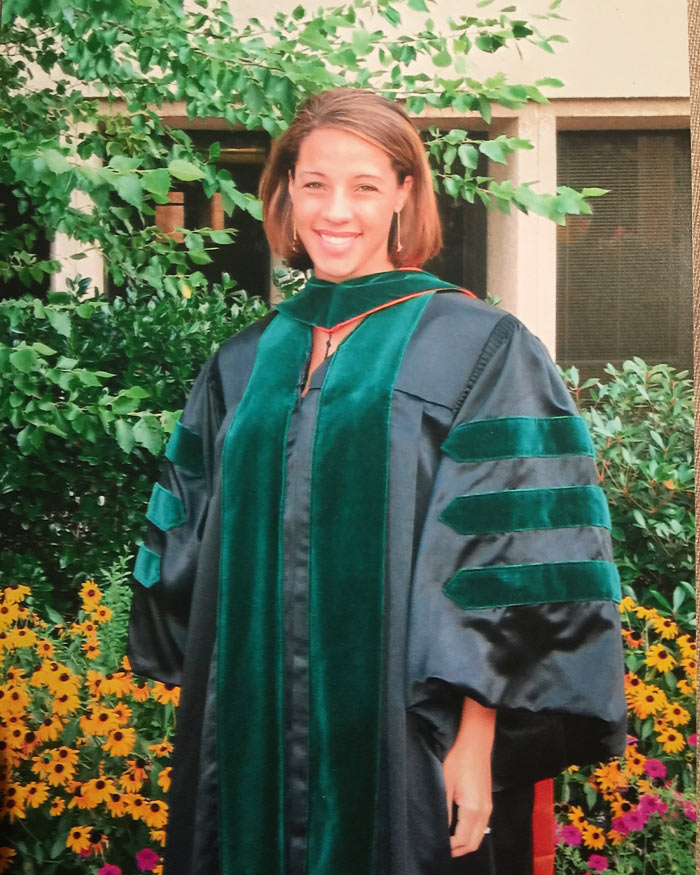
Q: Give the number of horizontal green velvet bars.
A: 6